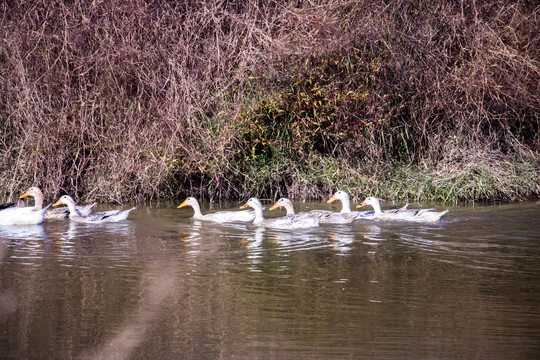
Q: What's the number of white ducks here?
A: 7